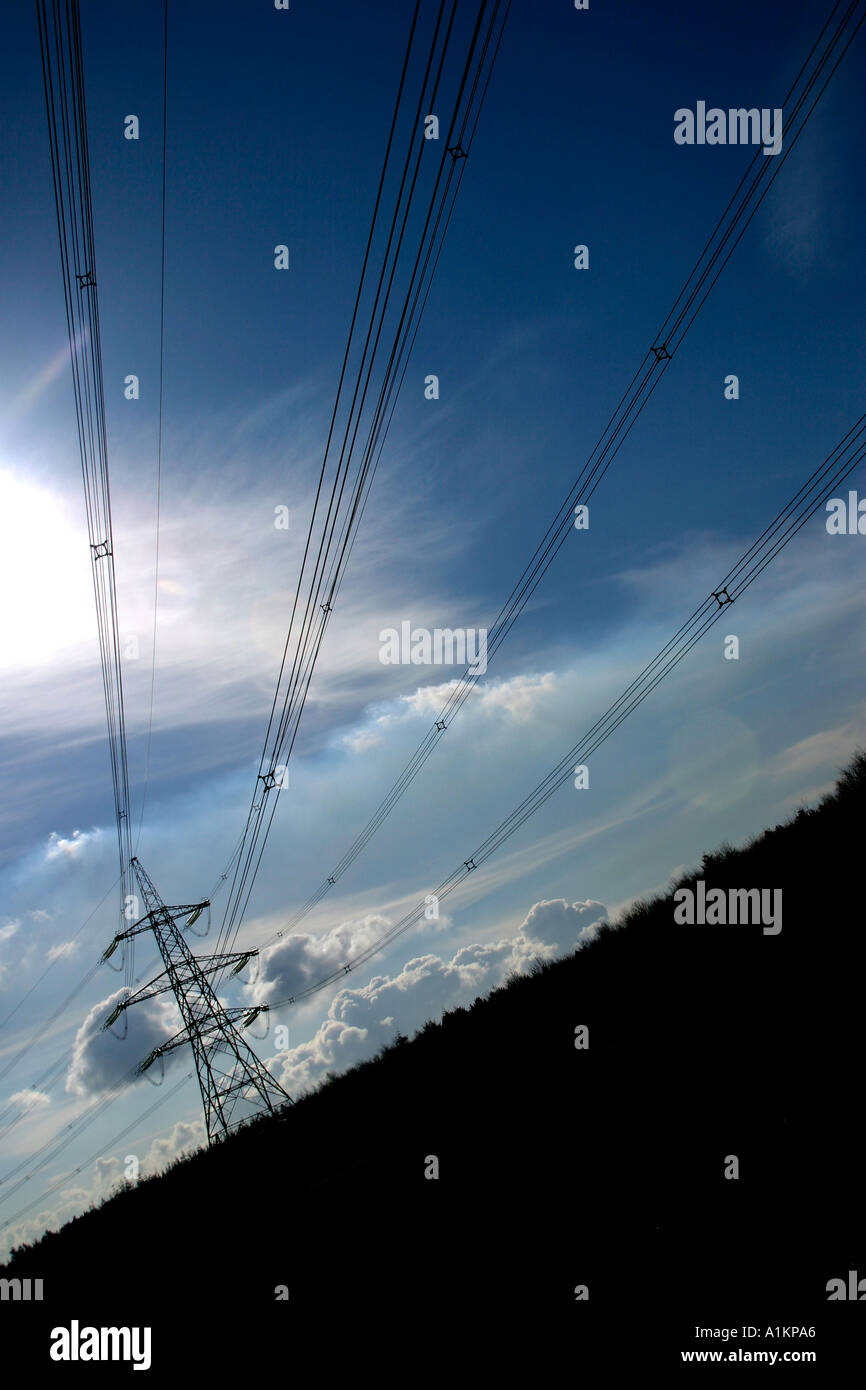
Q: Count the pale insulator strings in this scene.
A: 6